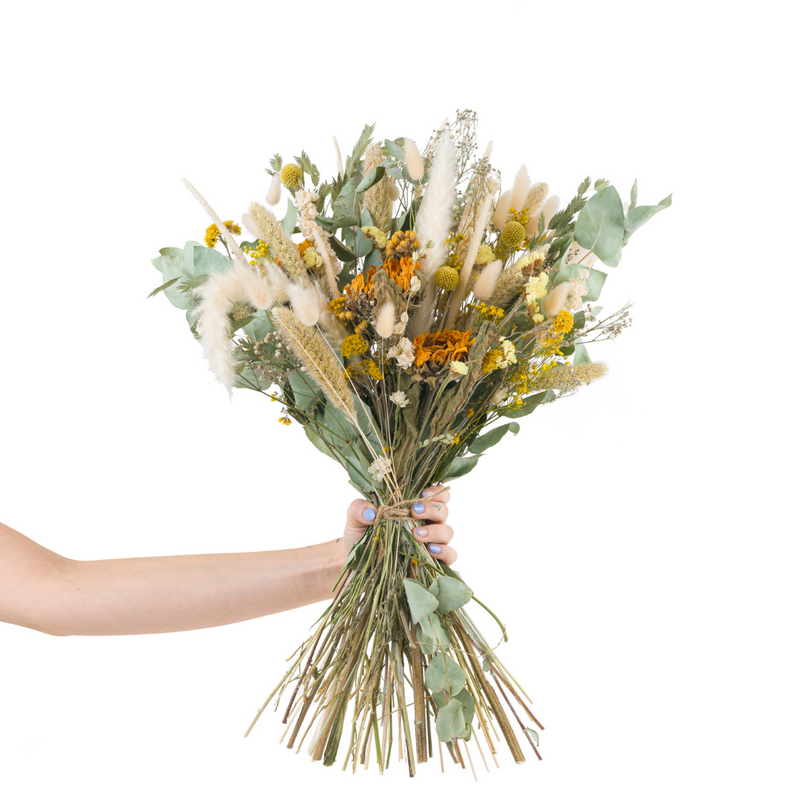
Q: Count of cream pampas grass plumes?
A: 2